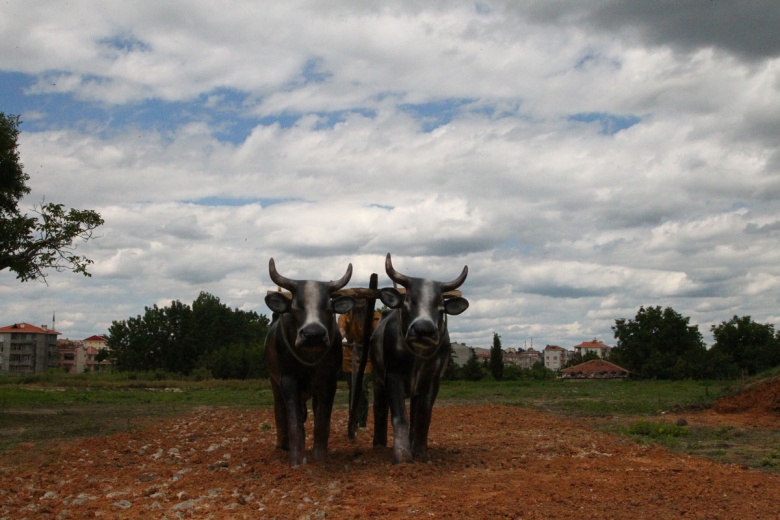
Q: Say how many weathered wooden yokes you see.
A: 1